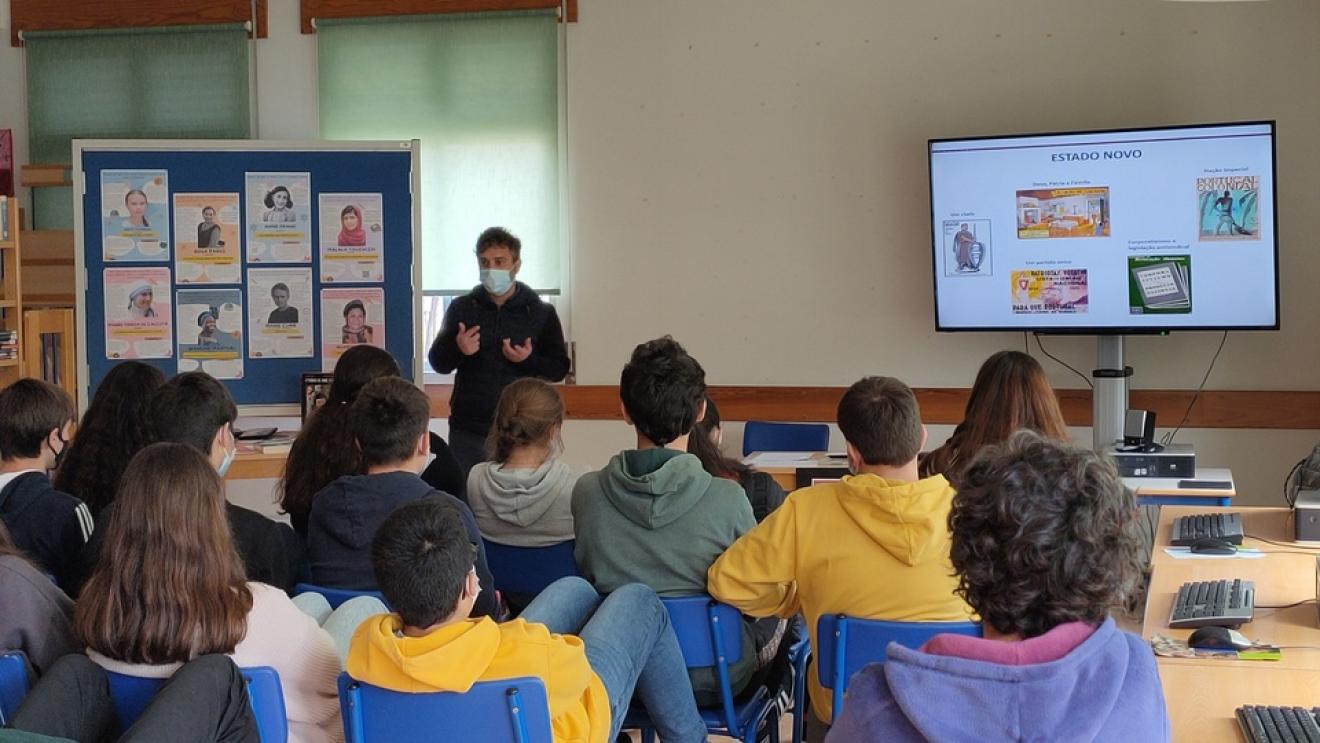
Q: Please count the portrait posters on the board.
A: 8